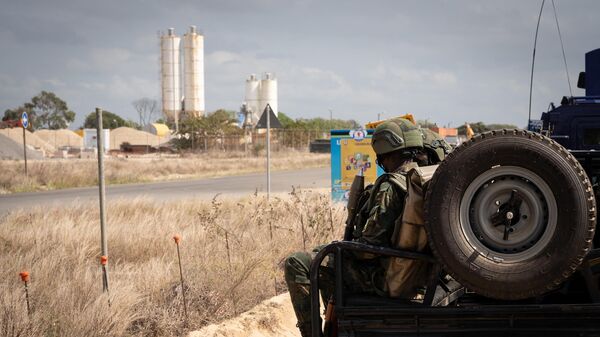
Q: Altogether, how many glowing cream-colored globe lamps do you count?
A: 0